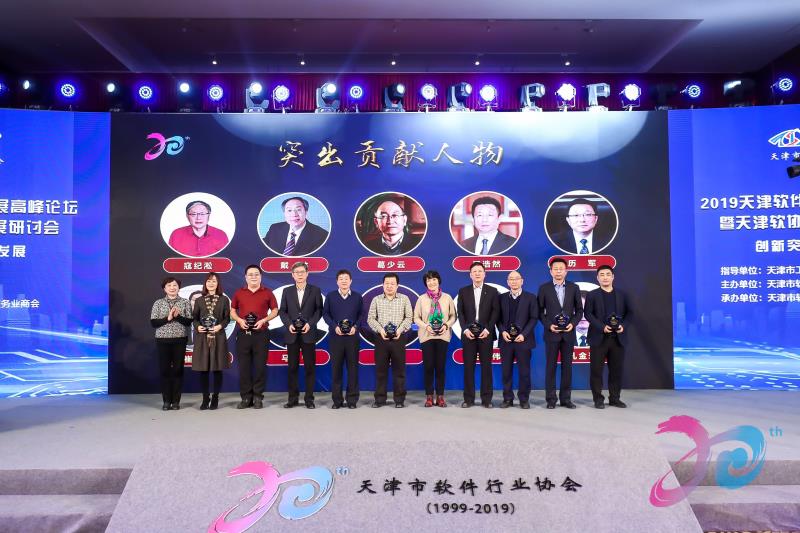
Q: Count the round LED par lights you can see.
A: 11